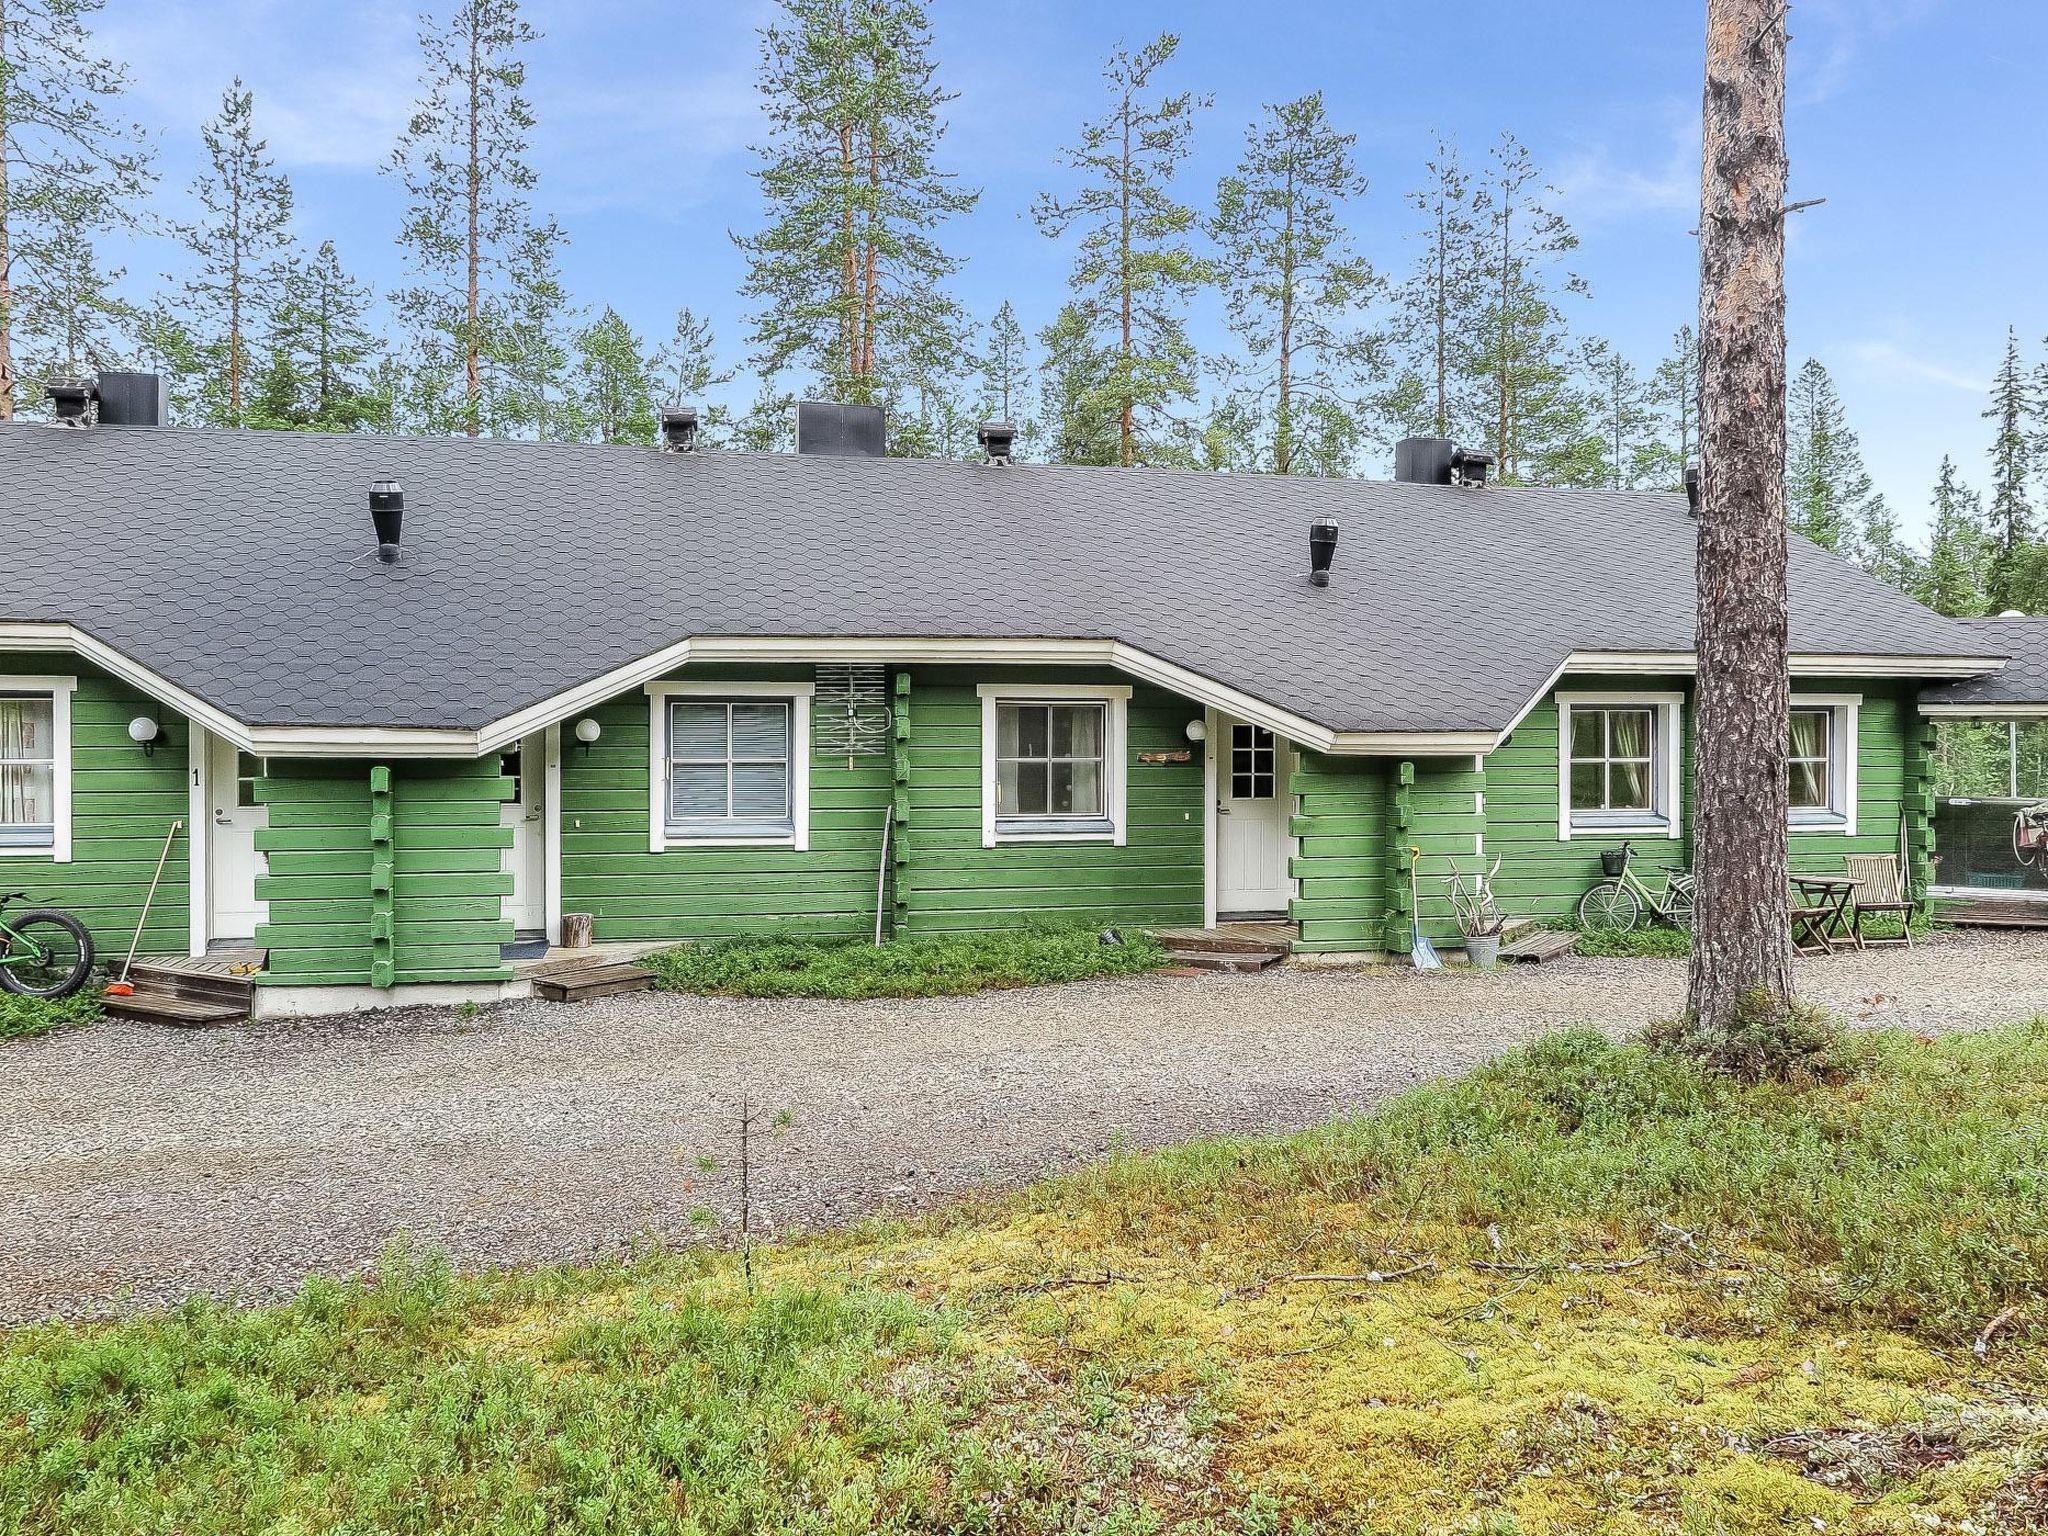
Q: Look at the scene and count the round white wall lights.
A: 3